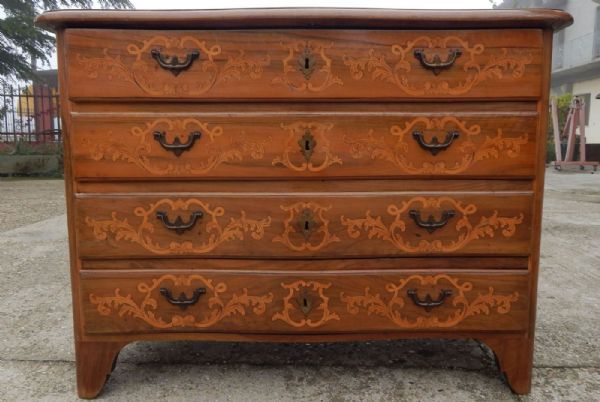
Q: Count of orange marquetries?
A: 12